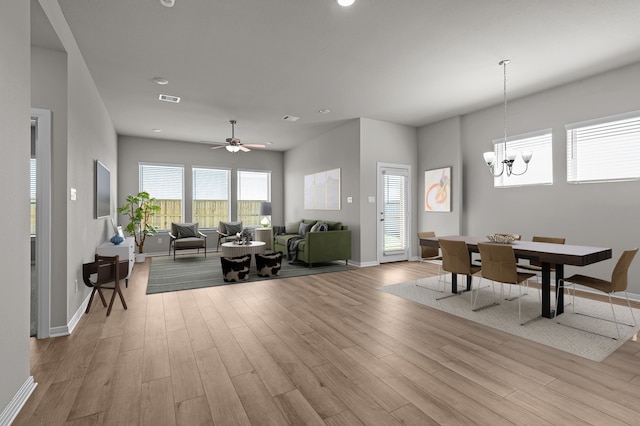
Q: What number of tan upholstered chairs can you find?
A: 6